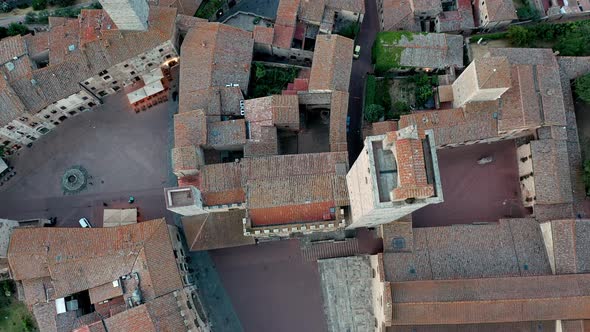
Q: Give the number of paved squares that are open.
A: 3